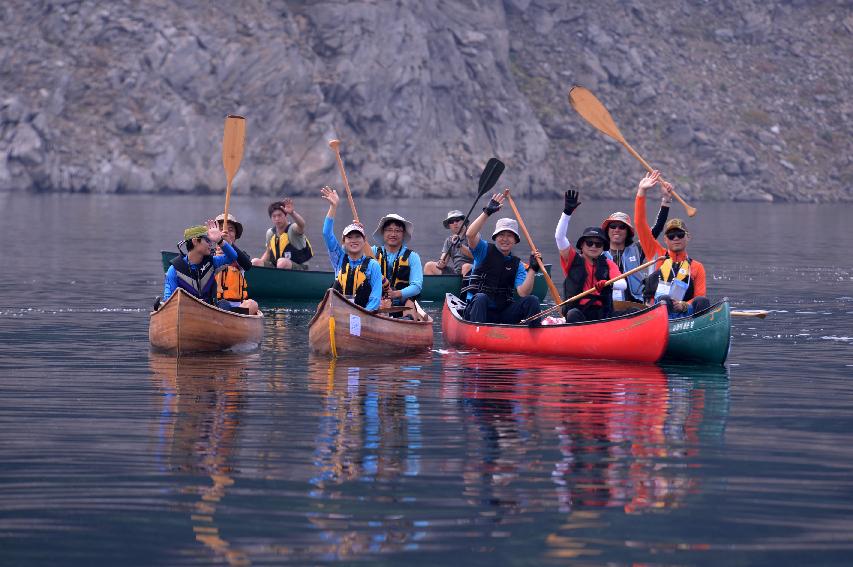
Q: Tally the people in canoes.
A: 10